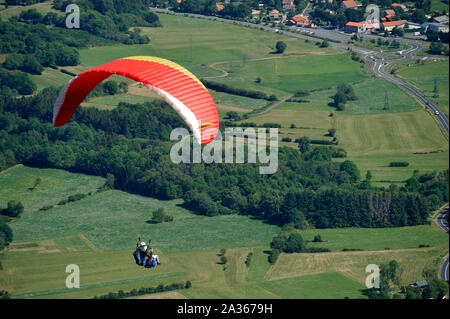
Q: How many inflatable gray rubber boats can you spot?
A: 0